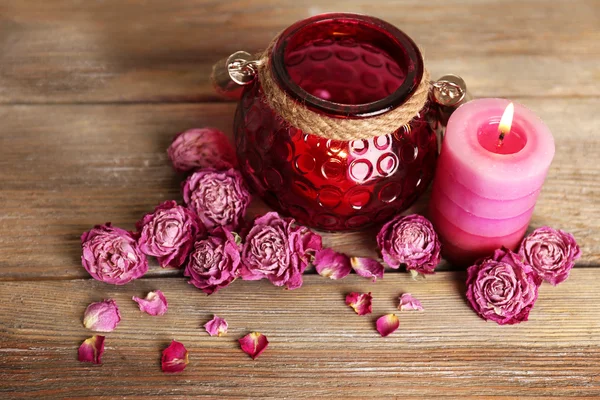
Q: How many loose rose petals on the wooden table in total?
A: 11